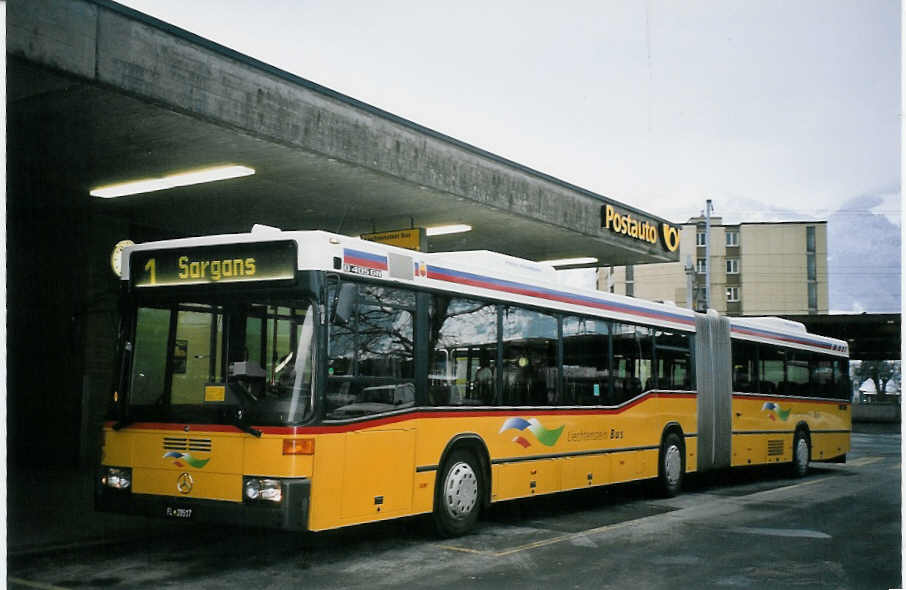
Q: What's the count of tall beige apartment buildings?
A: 1